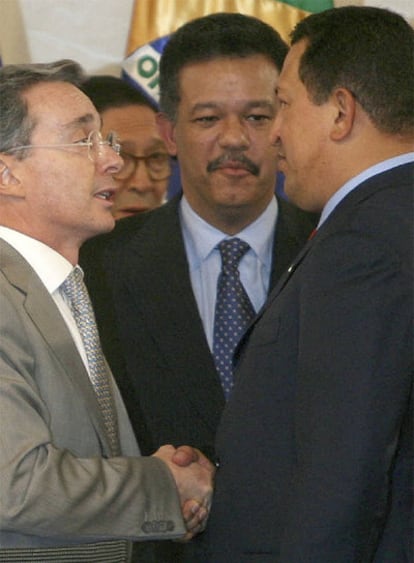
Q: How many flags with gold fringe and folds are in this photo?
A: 1